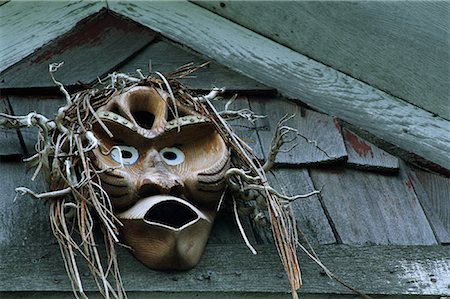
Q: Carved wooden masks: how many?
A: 1